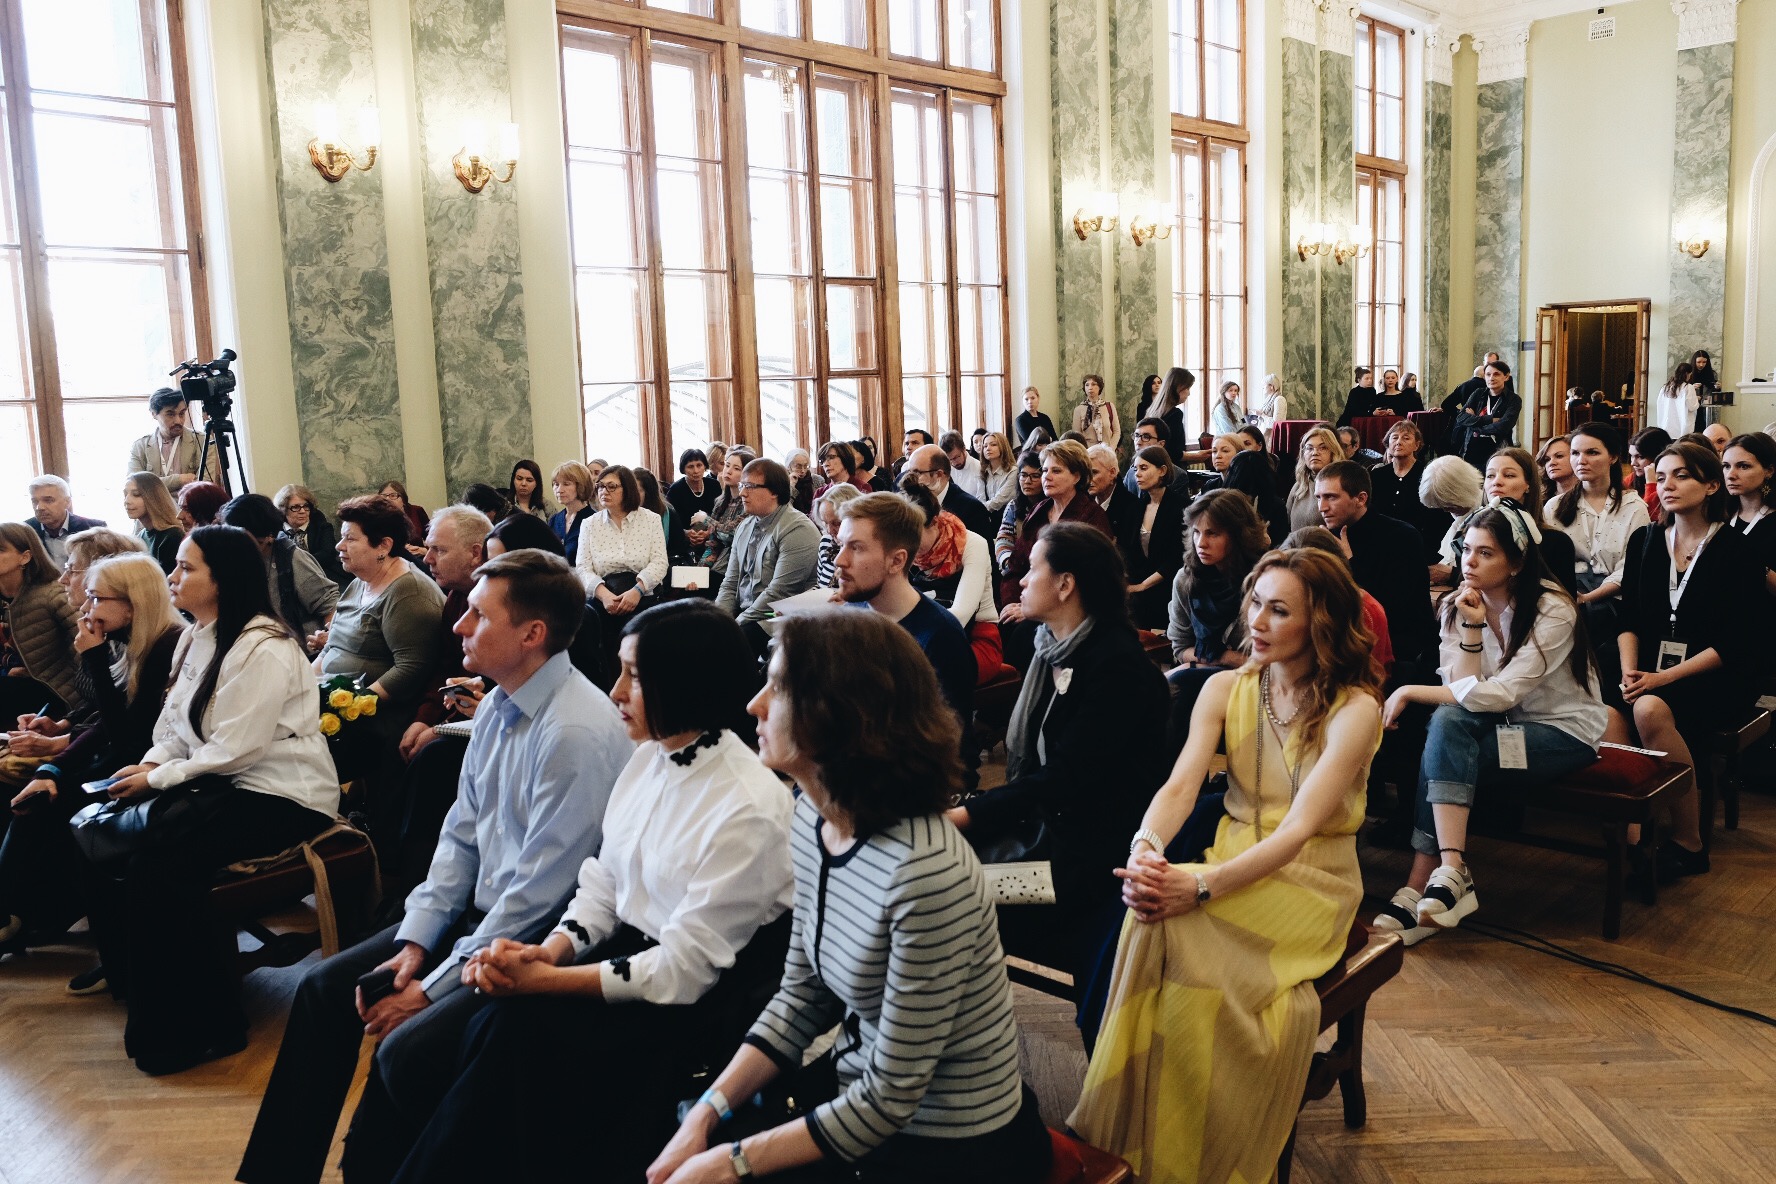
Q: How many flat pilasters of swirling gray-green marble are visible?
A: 9